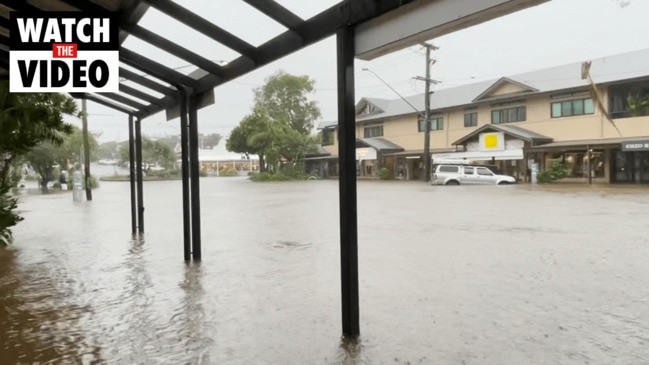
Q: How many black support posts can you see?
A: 5